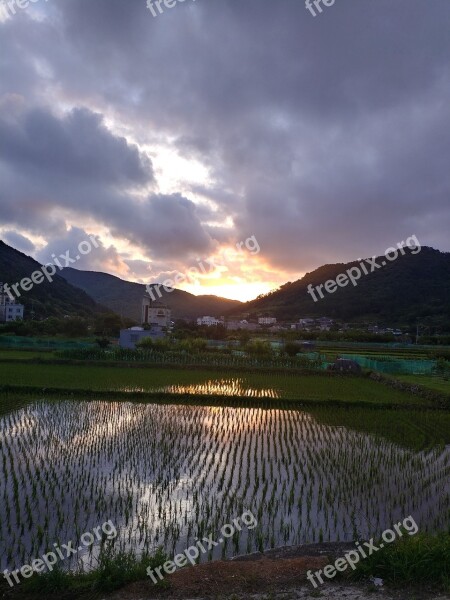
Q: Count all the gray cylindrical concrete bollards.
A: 0